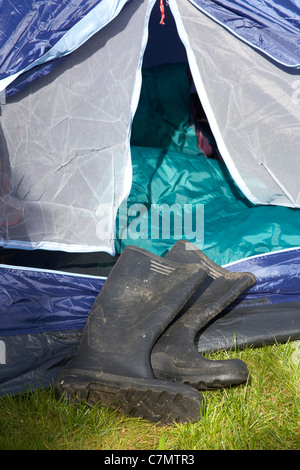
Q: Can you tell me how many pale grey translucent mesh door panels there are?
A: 2